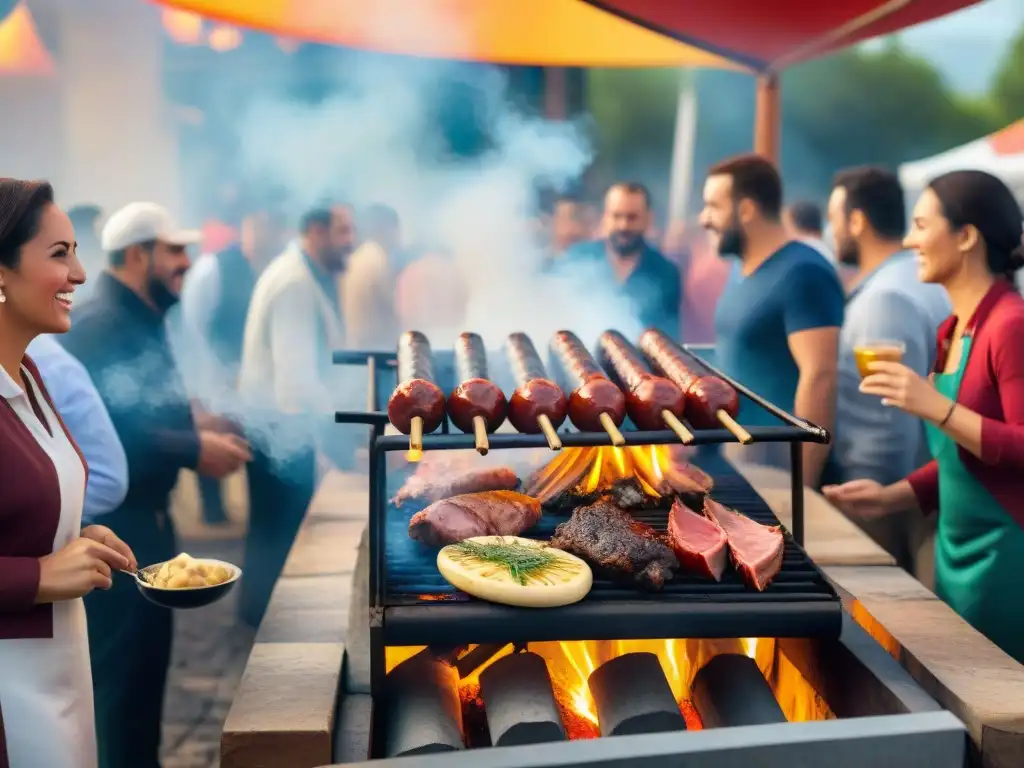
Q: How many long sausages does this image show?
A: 6